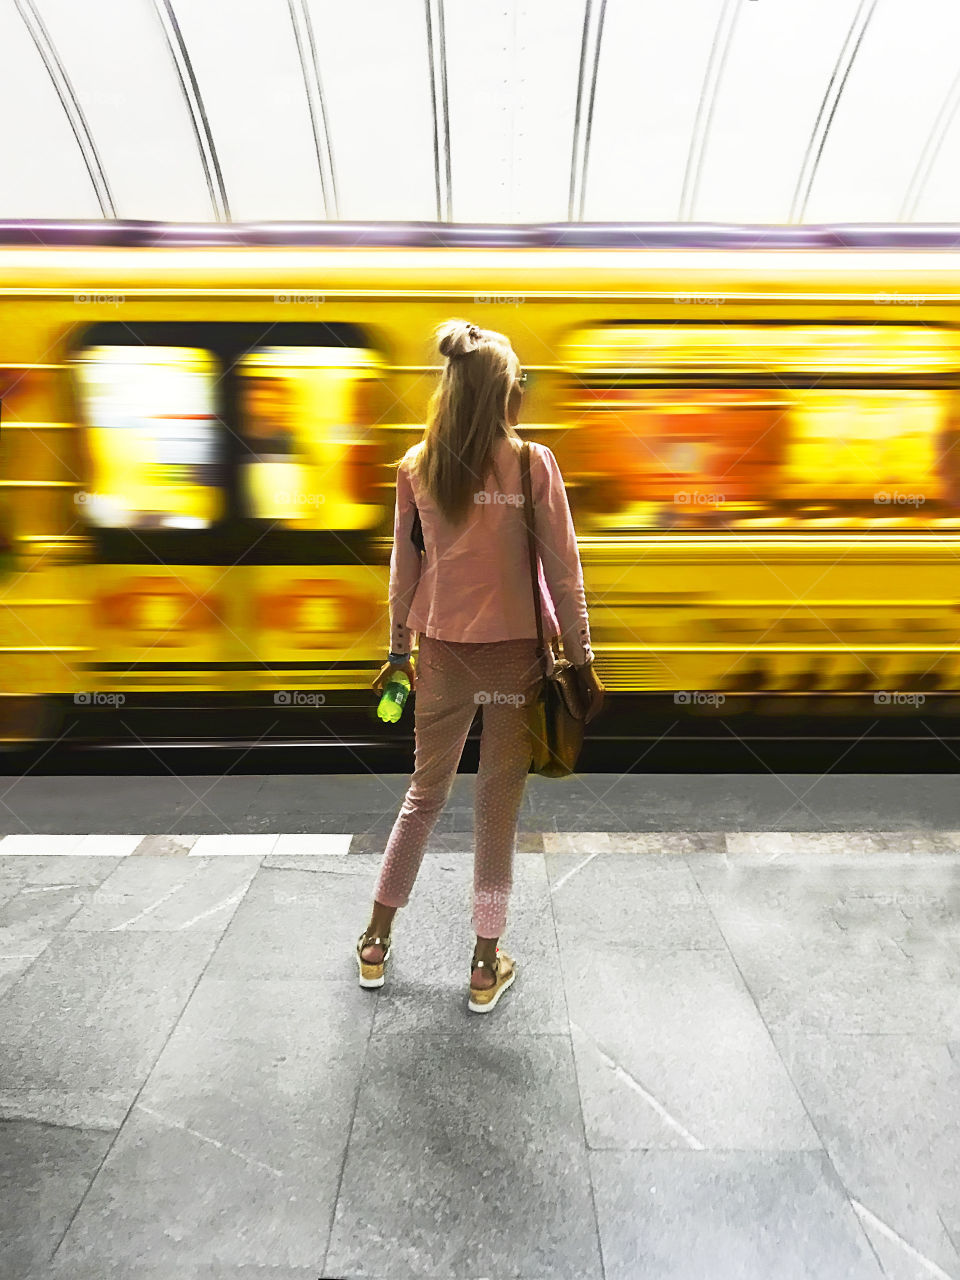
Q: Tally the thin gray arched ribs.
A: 8